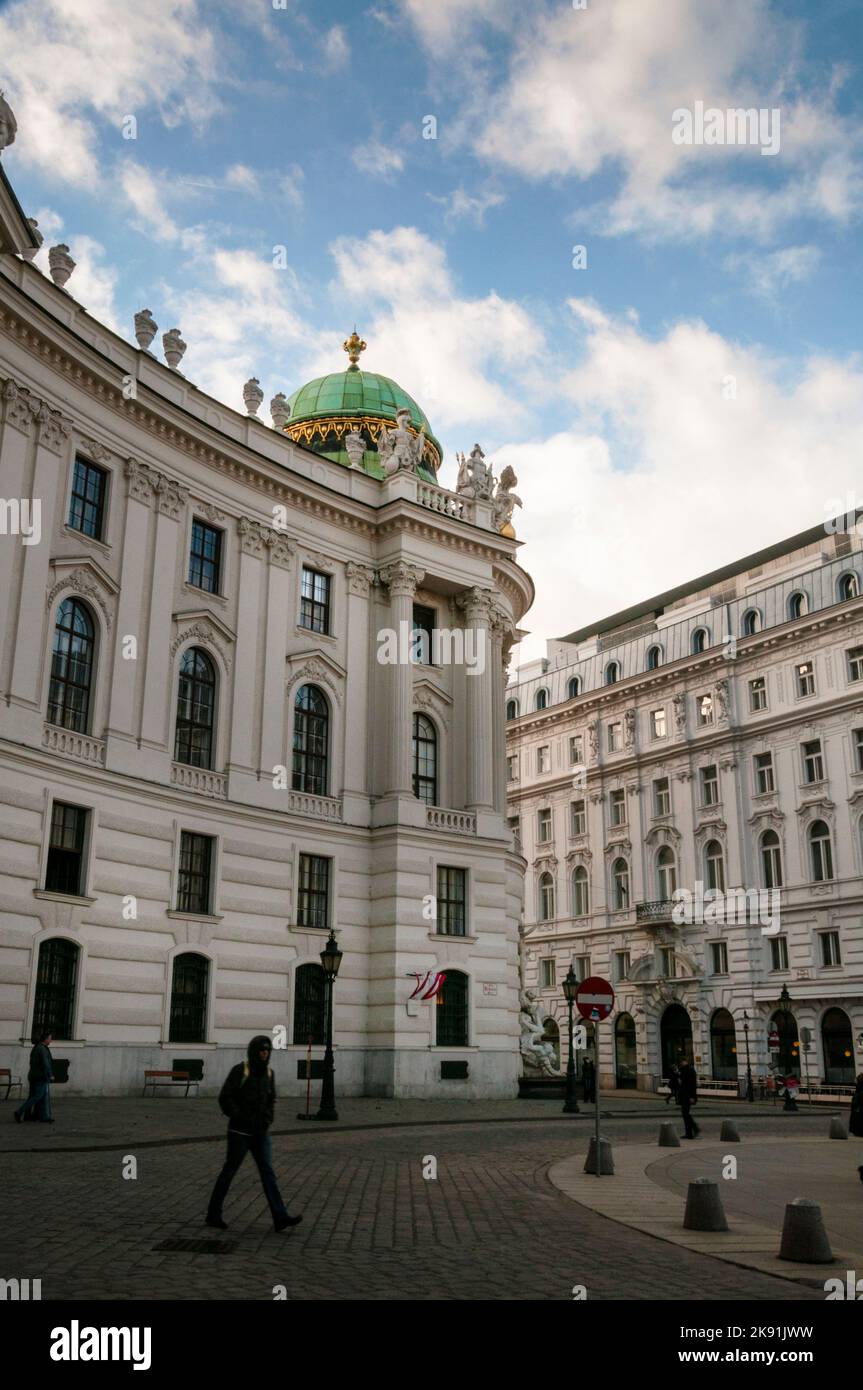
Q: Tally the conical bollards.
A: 6